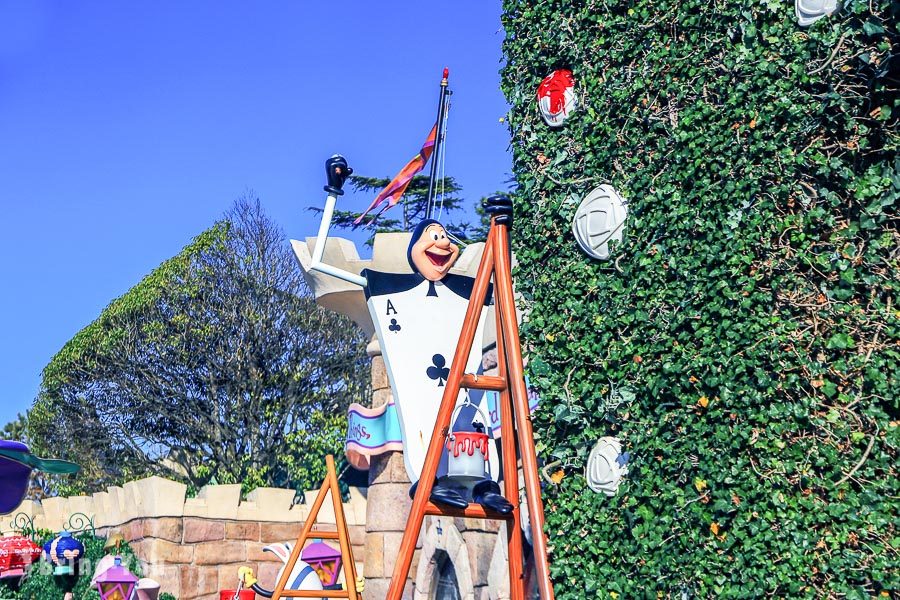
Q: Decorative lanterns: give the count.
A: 4